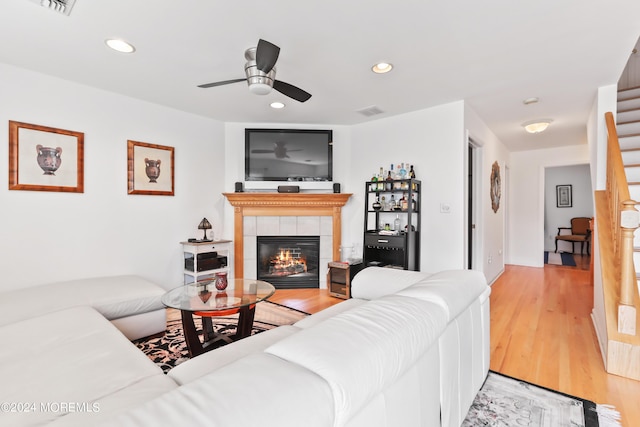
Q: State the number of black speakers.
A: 3